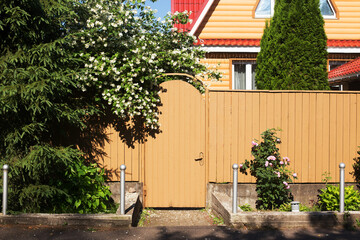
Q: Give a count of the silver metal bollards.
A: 4